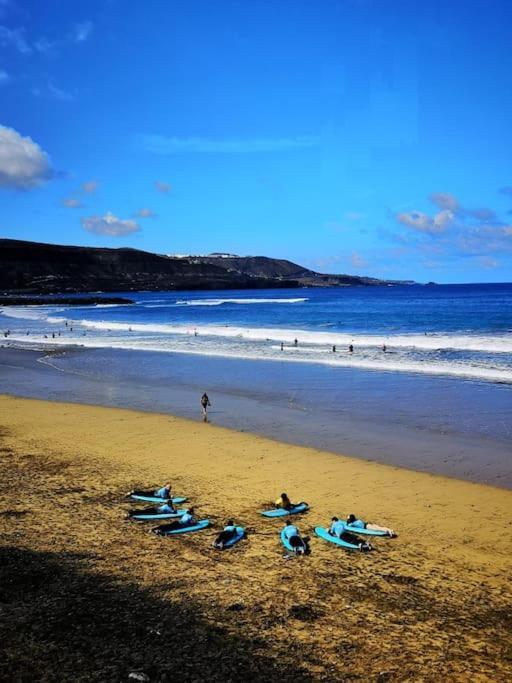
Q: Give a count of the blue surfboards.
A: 8